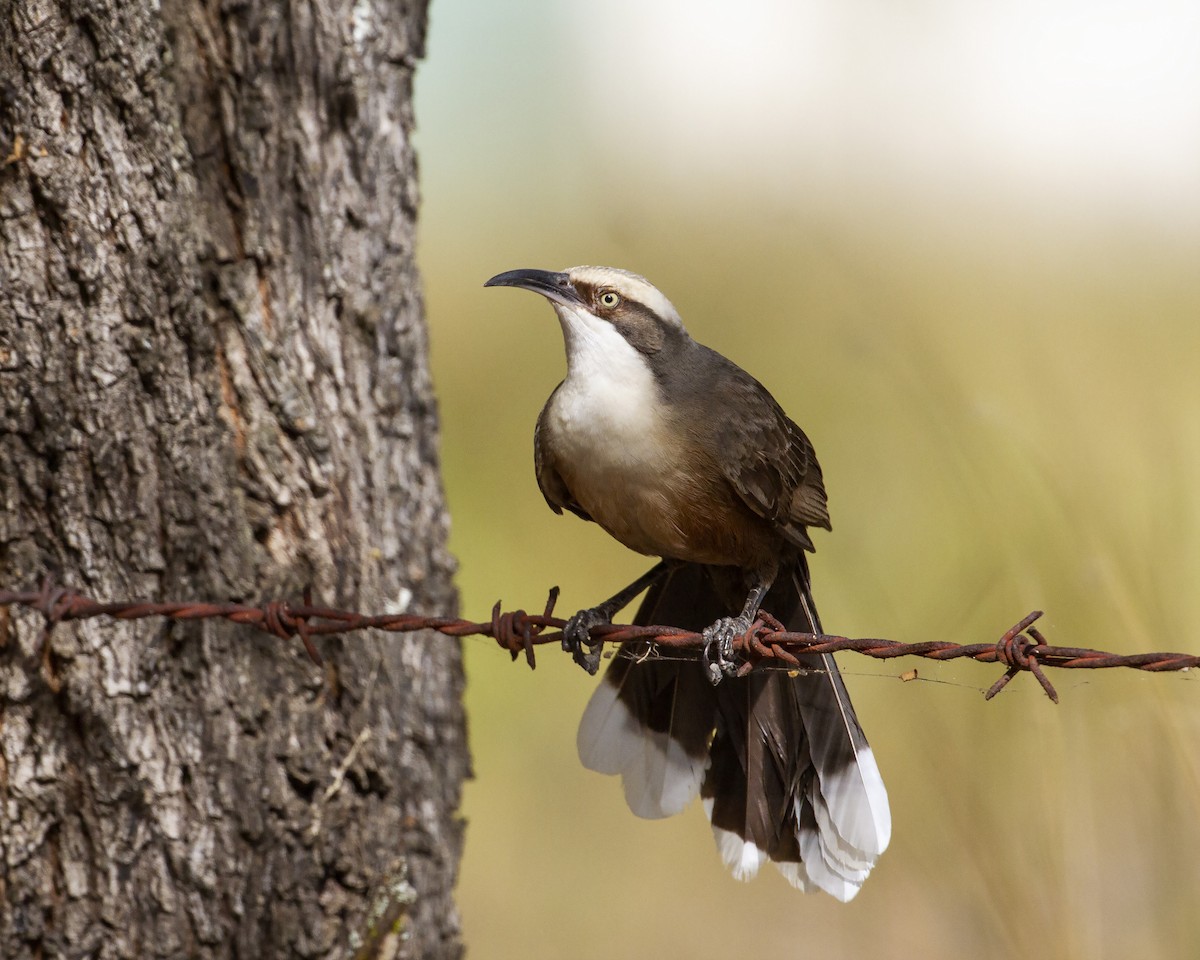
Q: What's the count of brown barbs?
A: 5